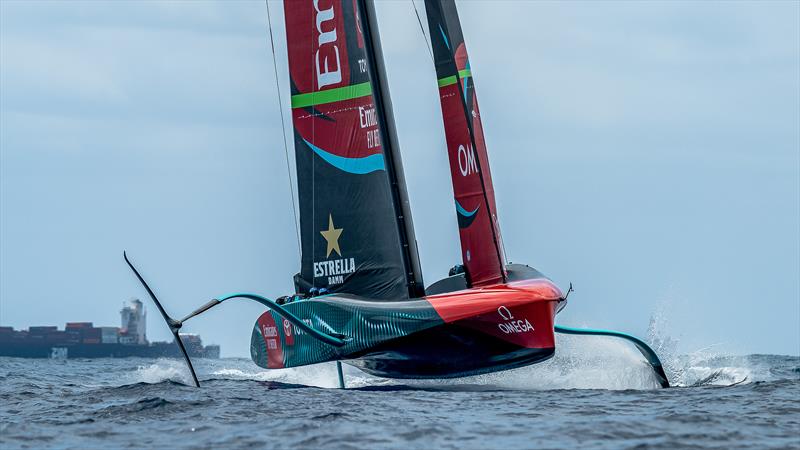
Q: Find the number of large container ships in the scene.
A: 1